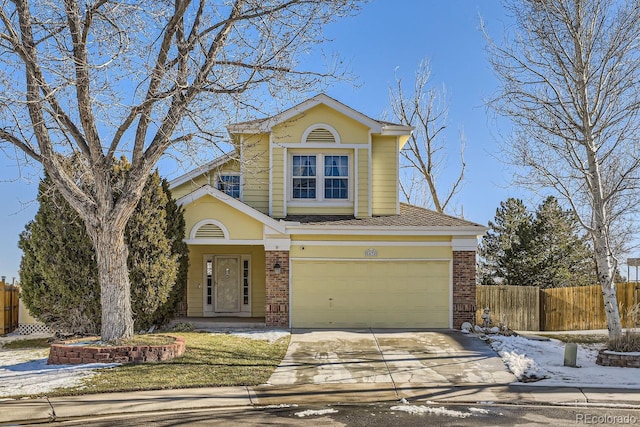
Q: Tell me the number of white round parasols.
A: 0